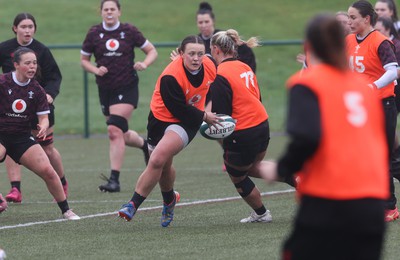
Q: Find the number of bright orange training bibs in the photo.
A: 4